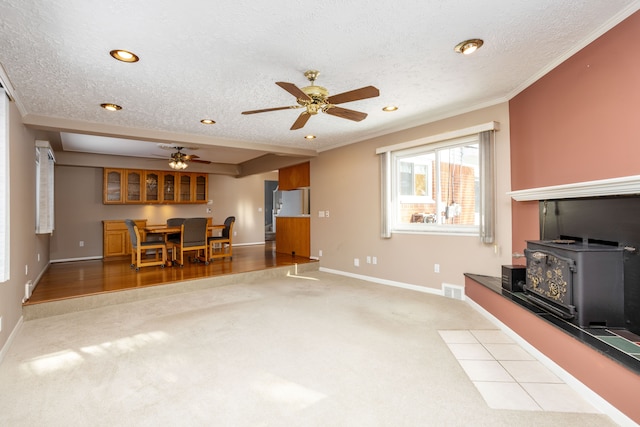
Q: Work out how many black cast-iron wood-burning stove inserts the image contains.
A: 1